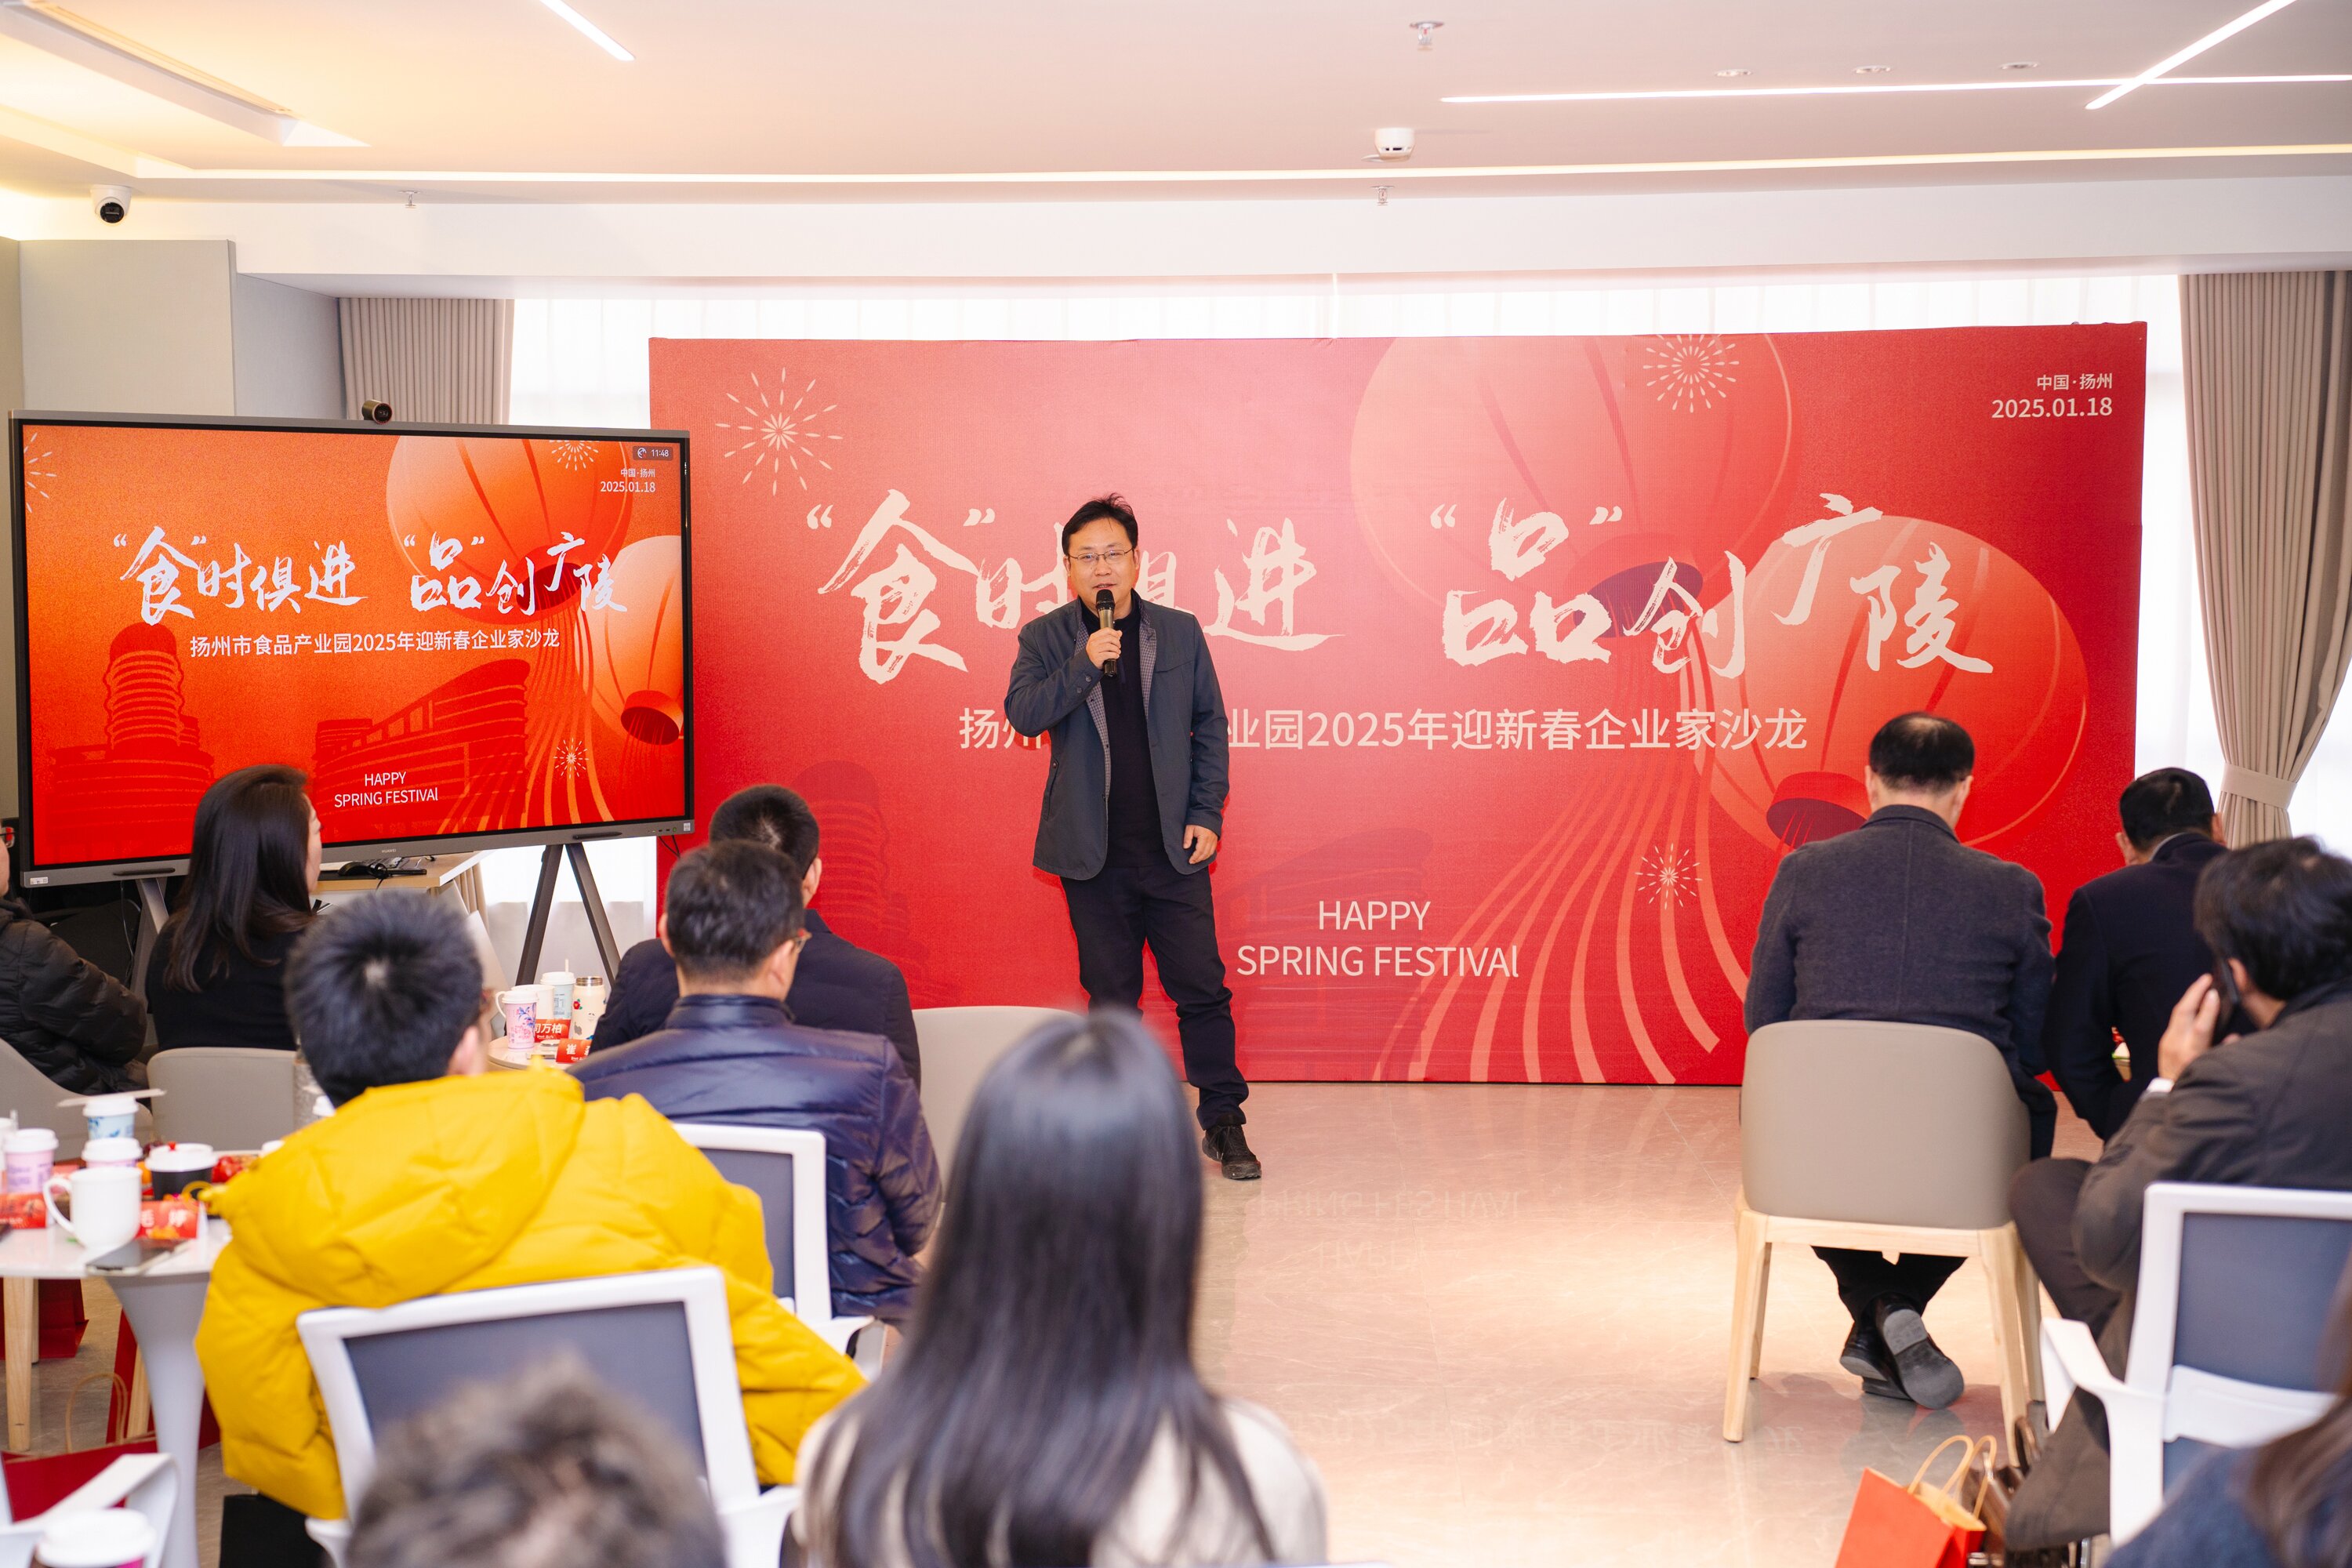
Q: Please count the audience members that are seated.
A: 11